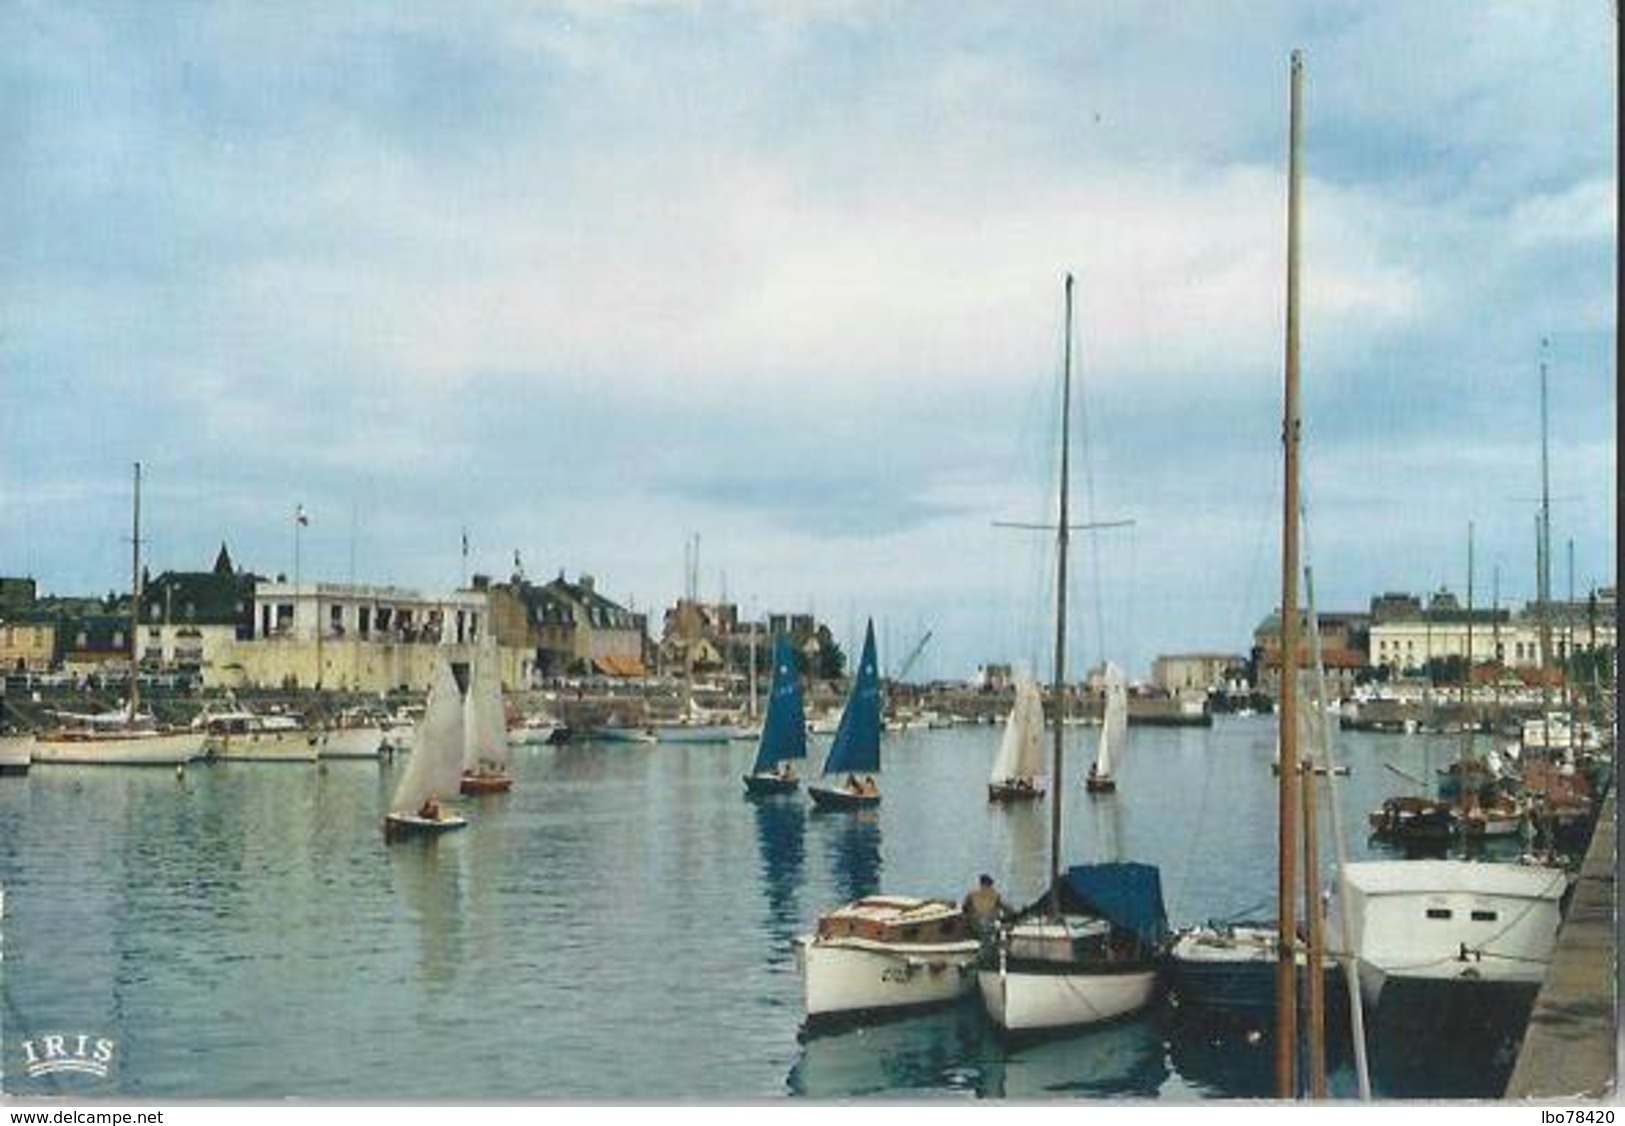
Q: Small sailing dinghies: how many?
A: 6